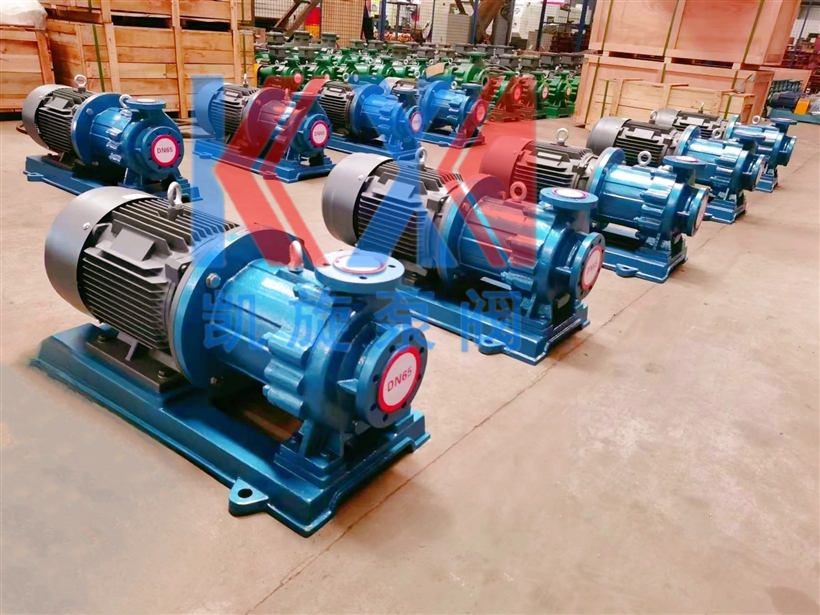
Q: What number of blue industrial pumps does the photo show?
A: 9